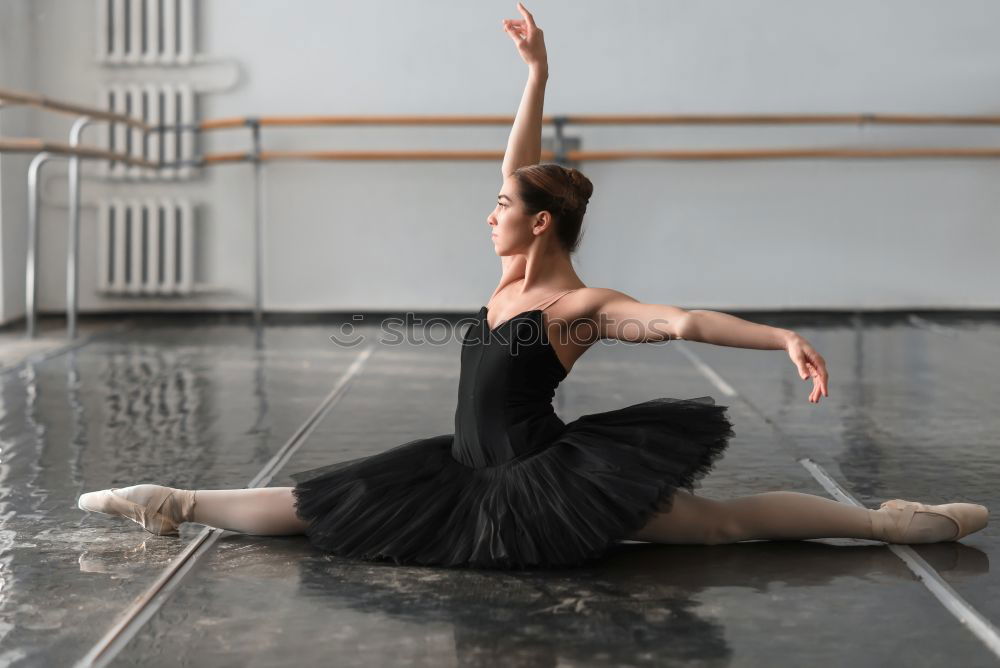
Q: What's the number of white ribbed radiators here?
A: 3